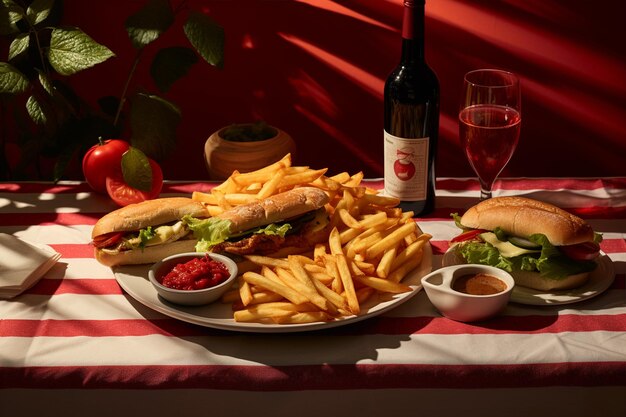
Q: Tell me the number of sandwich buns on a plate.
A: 3